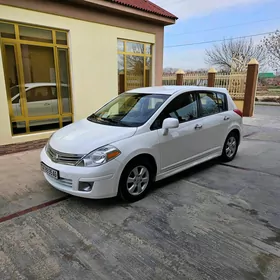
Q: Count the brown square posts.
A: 3